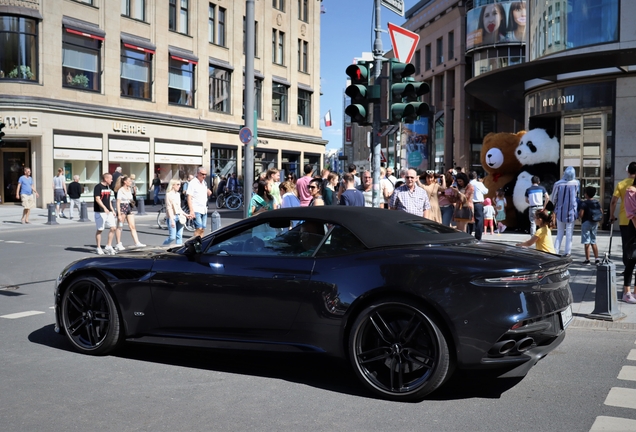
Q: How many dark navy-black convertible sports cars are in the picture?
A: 1